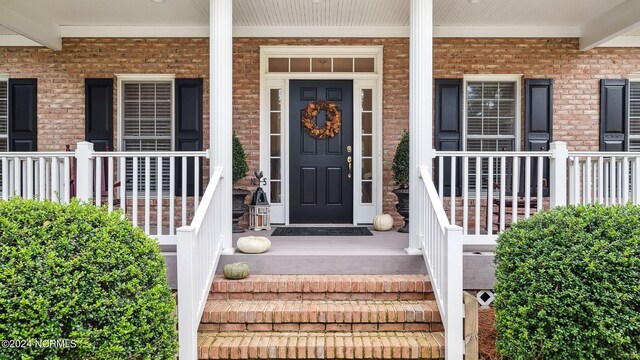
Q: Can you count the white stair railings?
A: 2